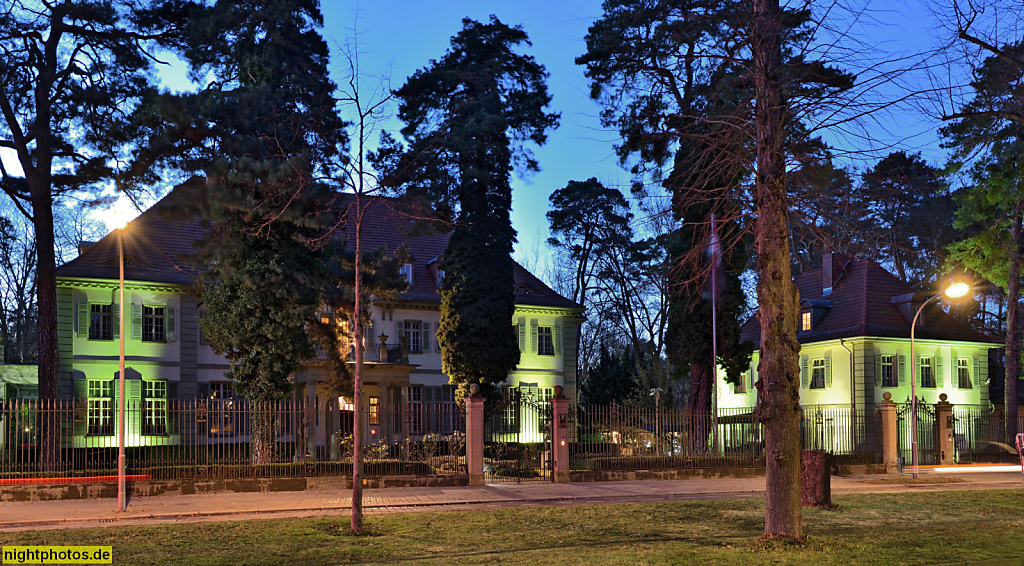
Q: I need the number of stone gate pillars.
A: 4